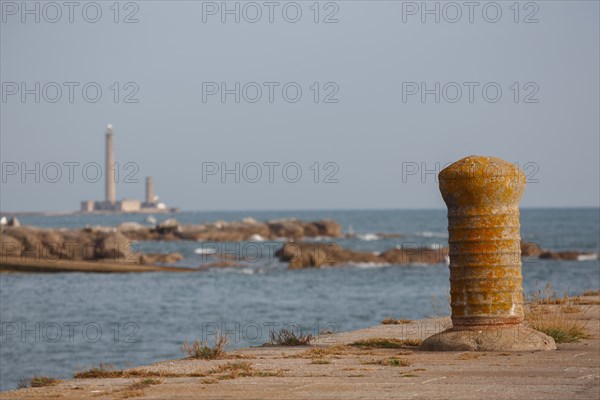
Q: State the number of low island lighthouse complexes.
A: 1